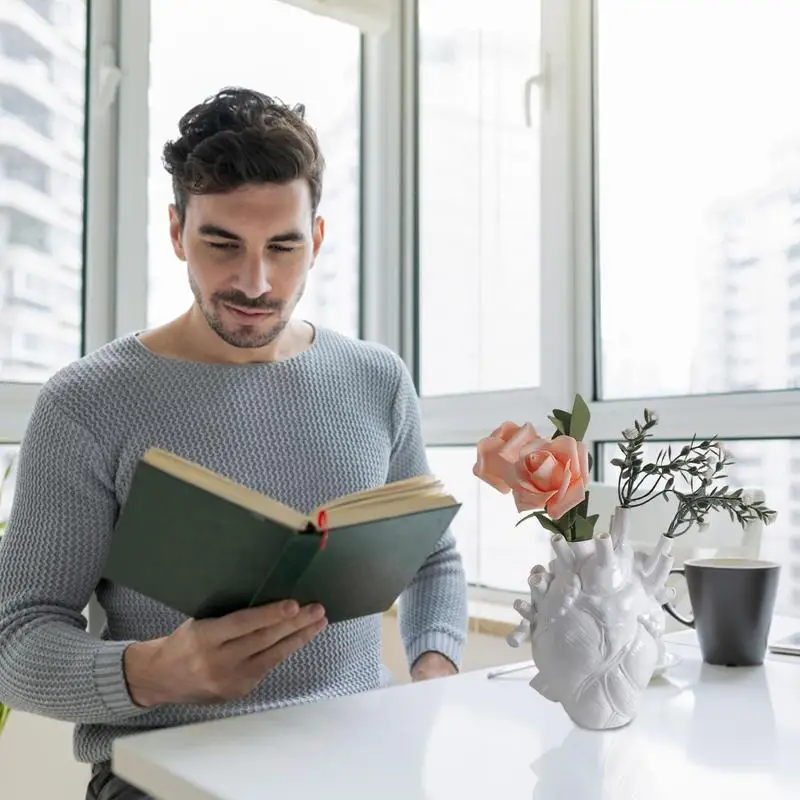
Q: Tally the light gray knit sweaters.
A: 1